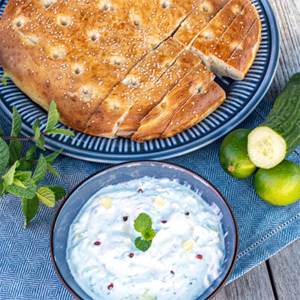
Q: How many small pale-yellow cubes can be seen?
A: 3